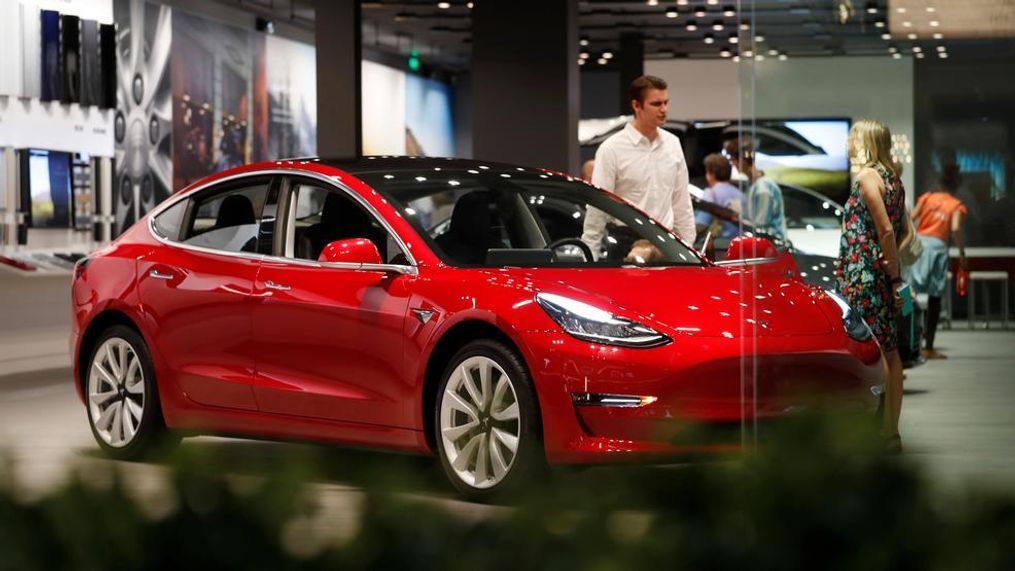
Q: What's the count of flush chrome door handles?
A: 2